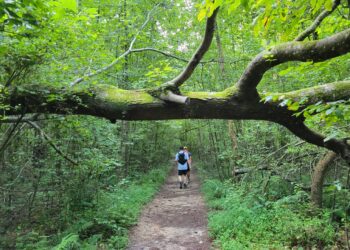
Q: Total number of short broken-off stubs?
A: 1